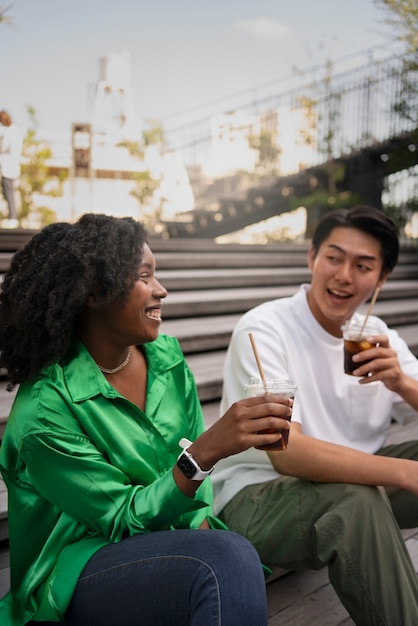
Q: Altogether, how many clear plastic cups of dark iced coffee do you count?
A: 2